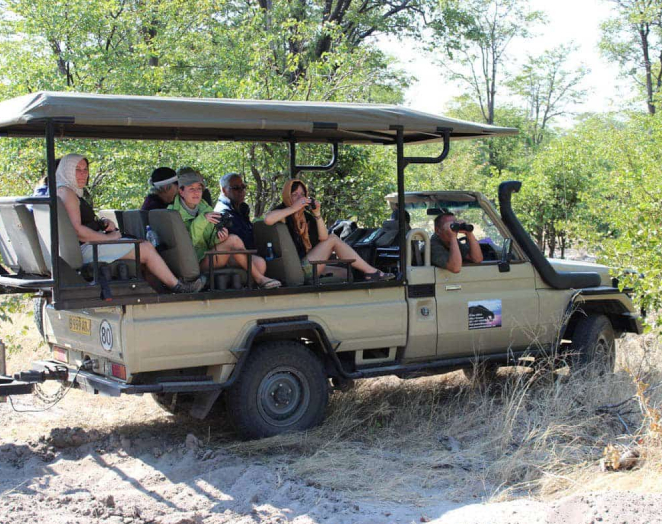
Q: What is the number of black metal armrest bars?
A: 3